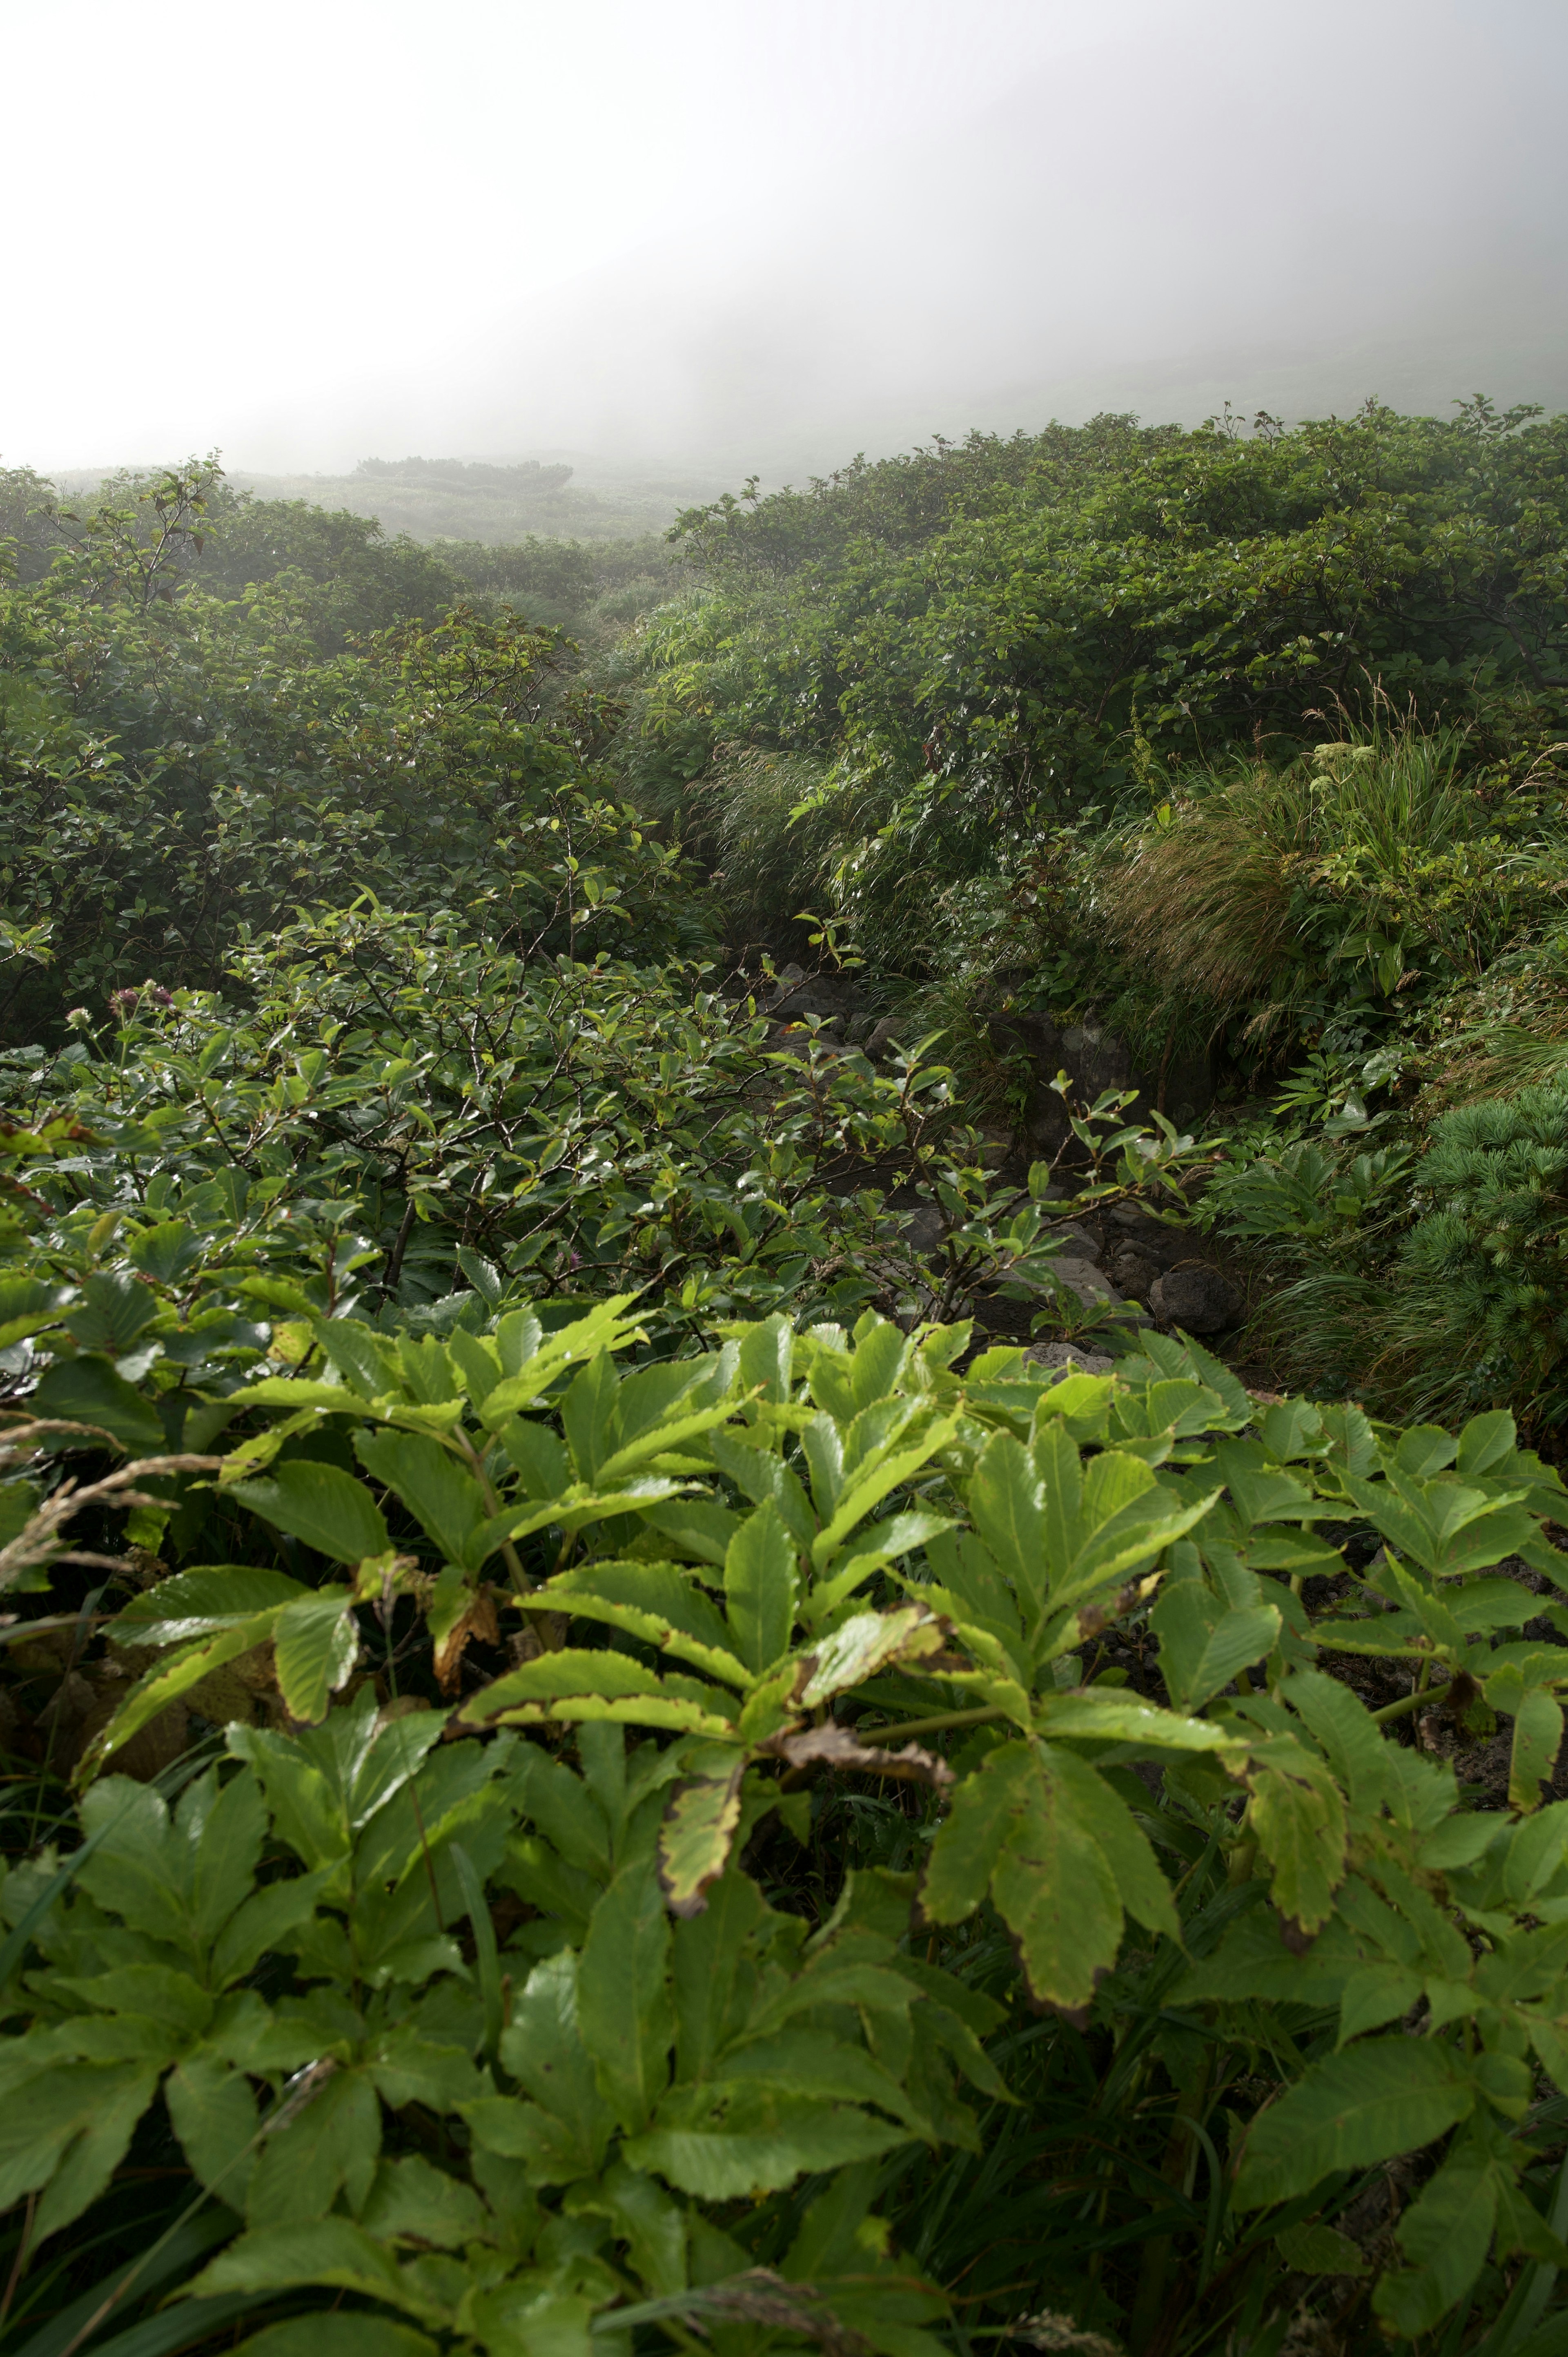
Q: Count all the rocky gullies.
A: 1